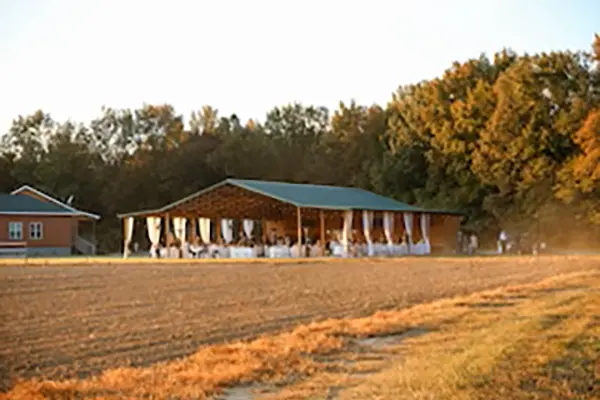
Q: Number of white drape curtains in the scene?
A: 11